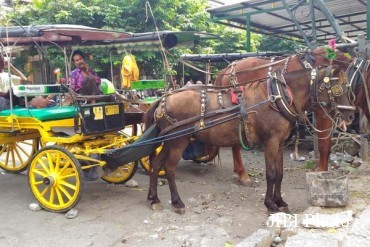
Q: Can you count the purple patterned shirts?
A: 1